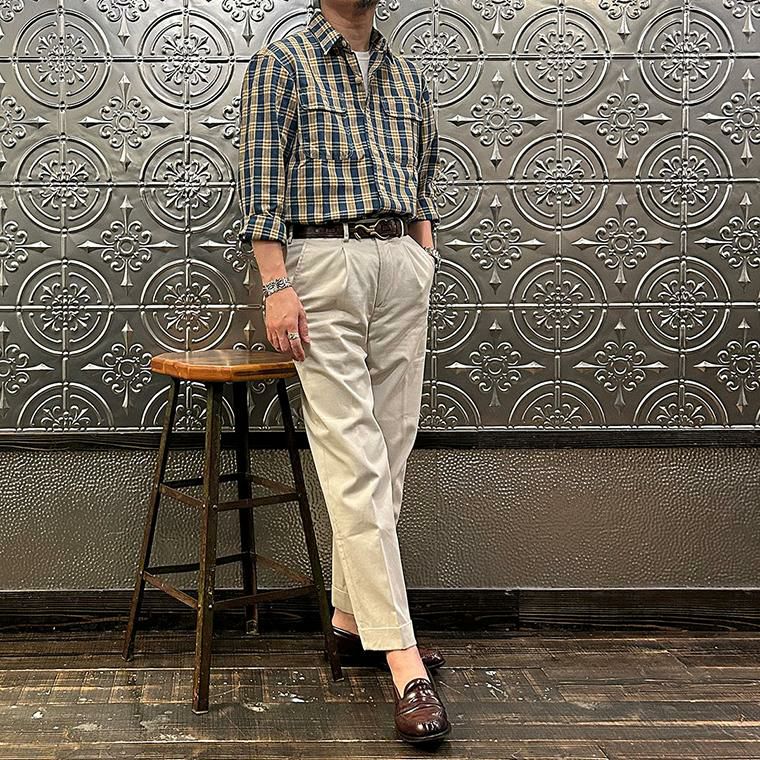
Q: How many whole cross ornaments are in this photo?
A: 8